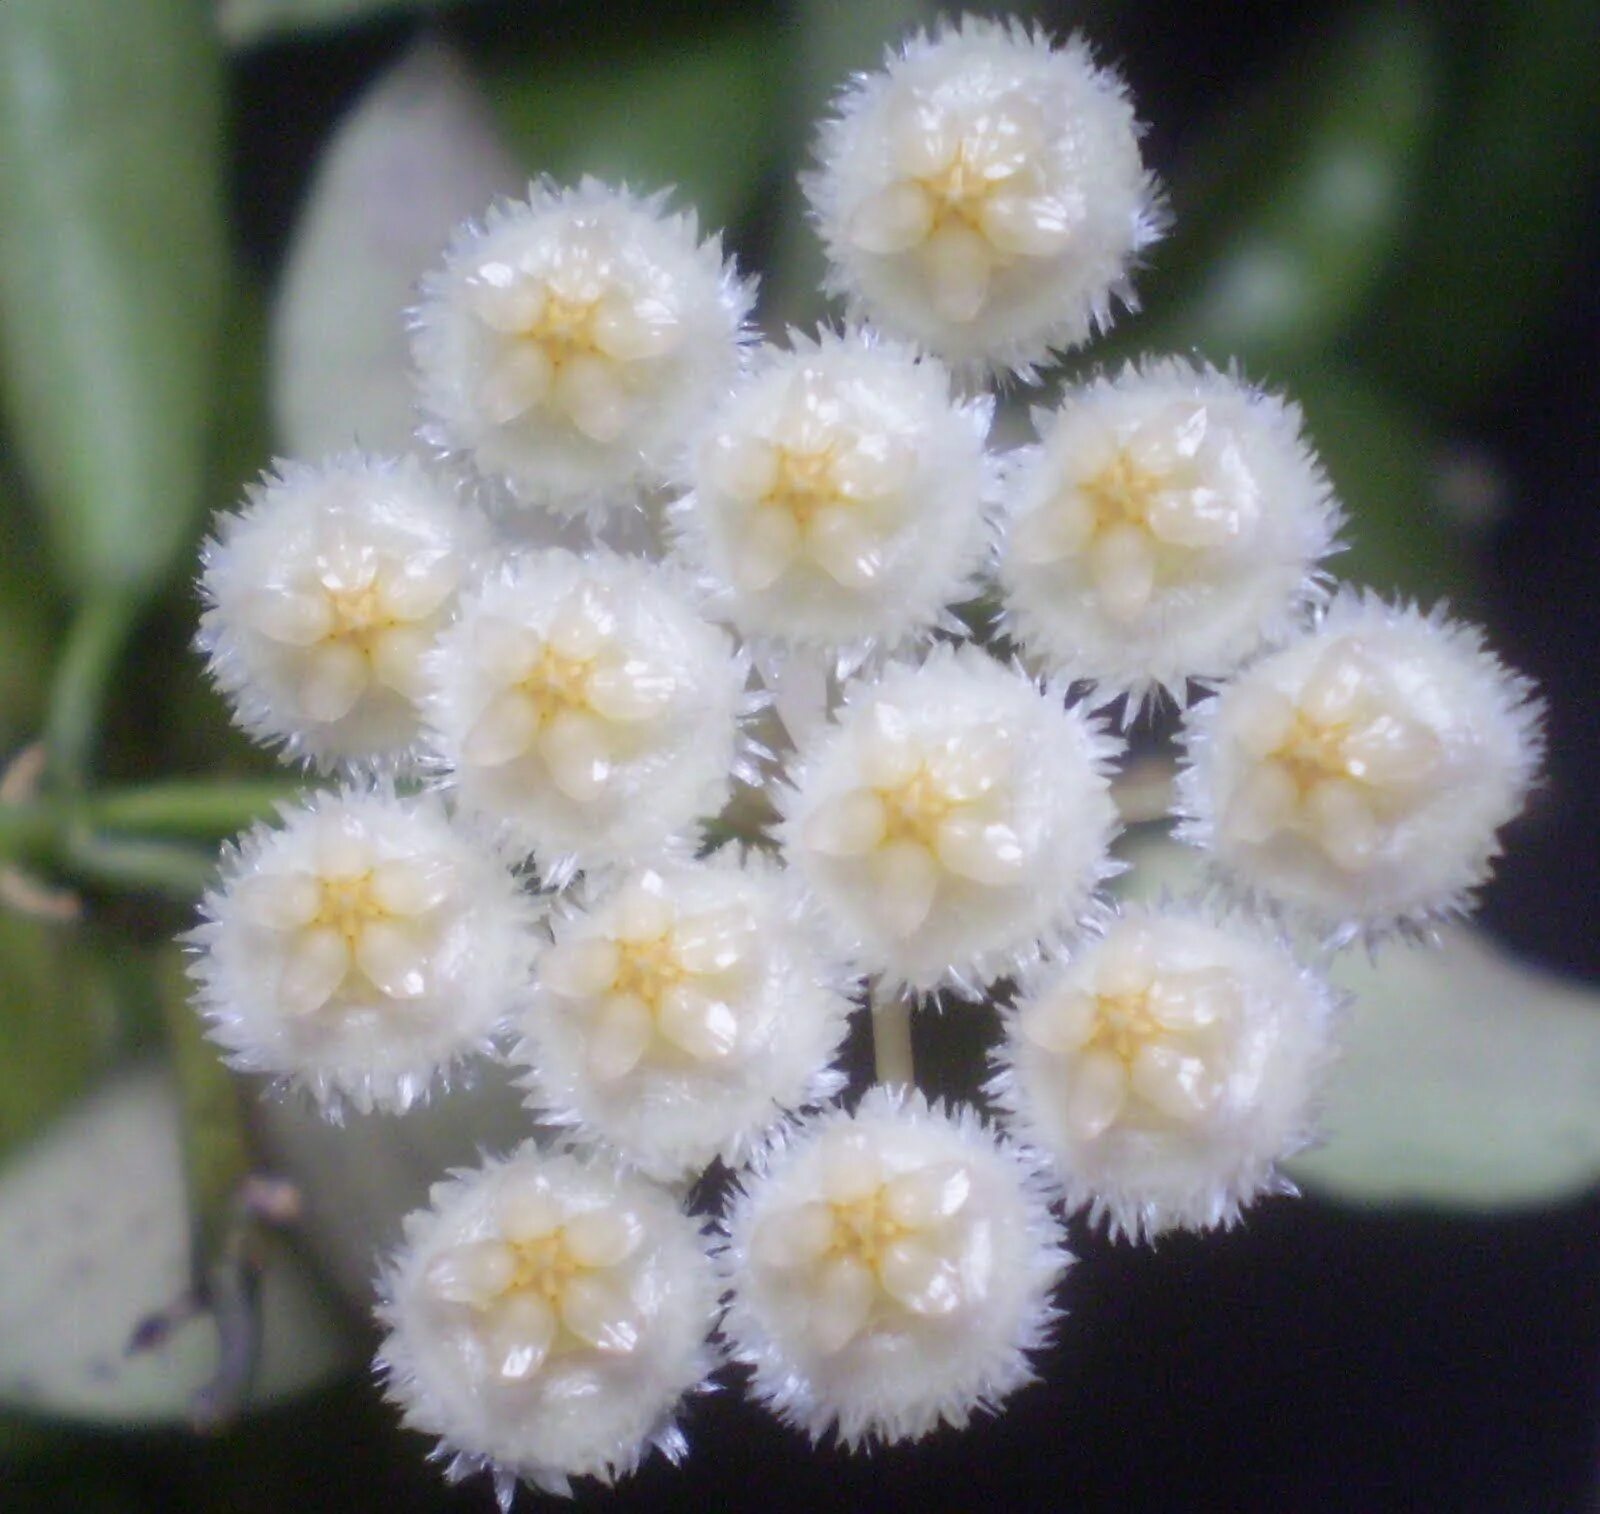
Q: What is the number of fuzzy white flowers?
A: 13